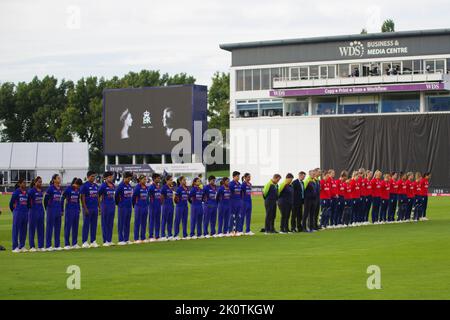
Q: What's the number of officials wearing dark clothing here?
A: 5